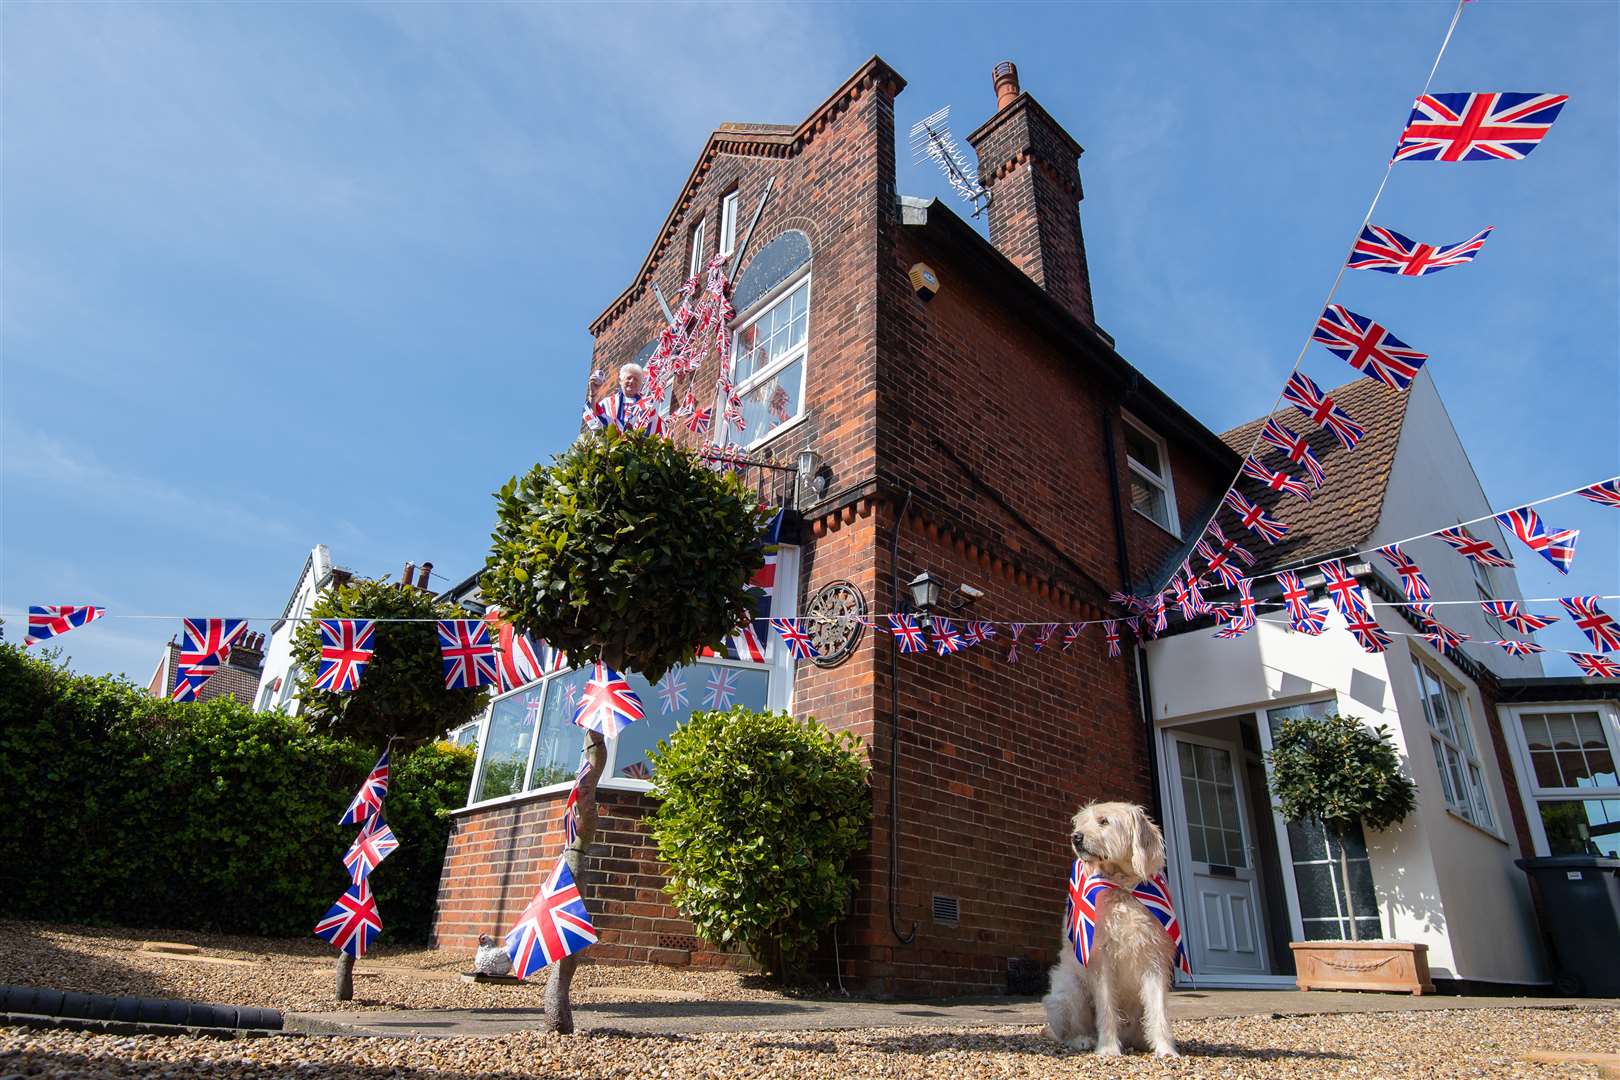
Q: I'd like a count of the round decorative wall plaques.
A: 1